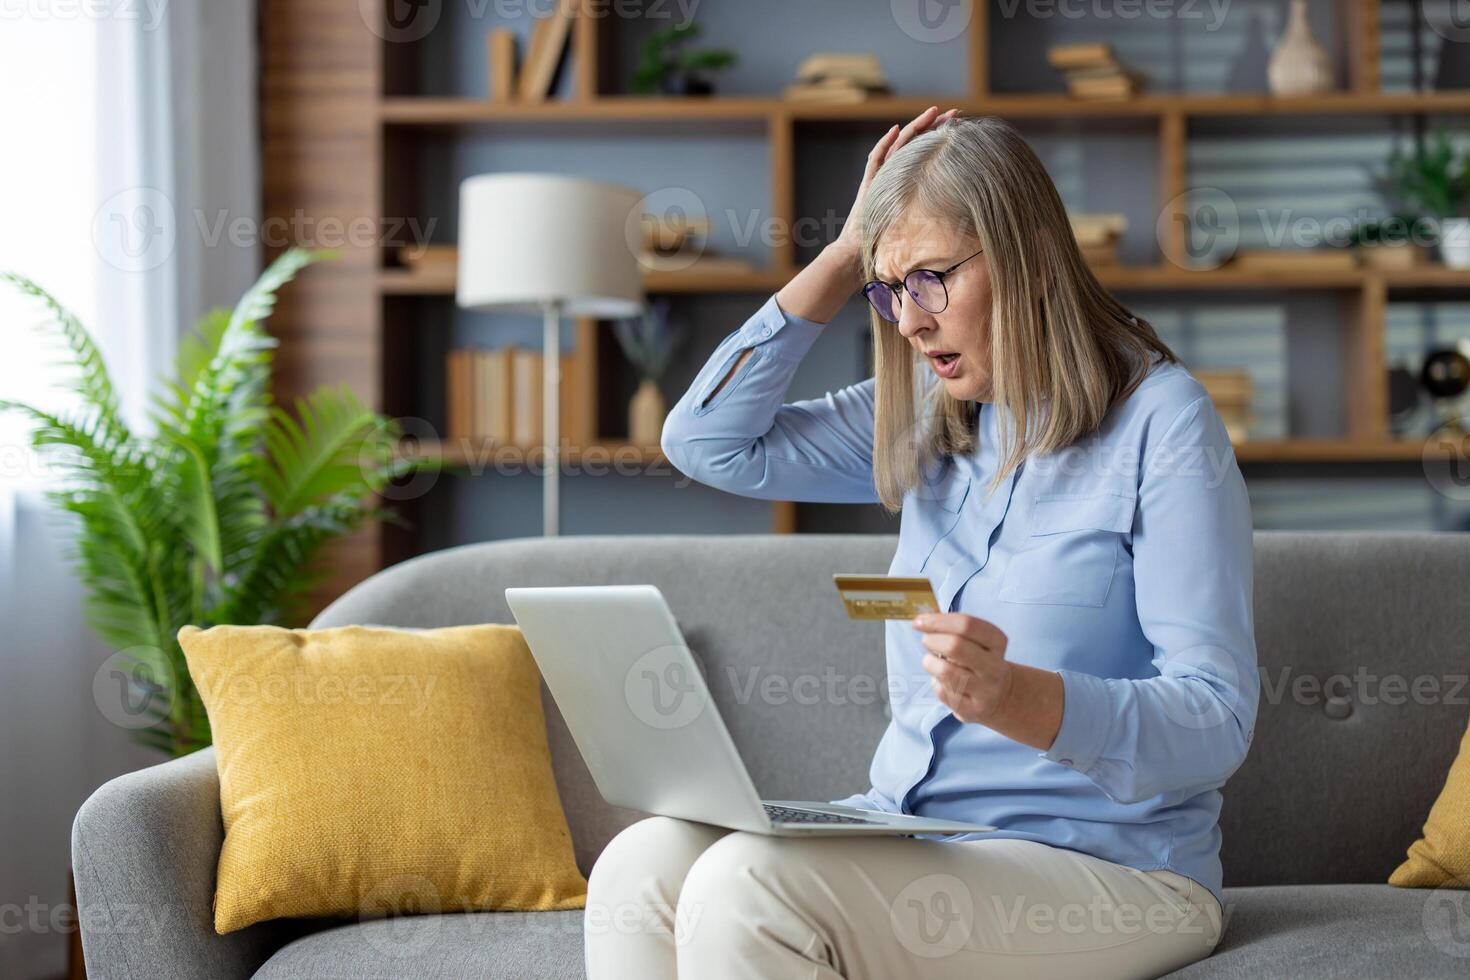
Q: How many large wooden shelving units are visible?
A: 1